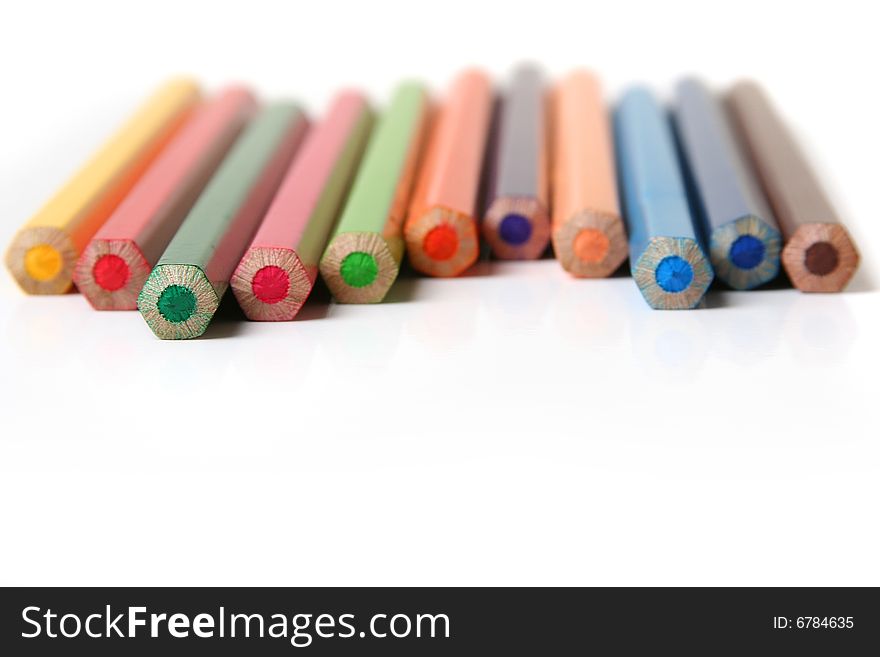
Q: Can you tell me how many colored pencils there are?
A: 11